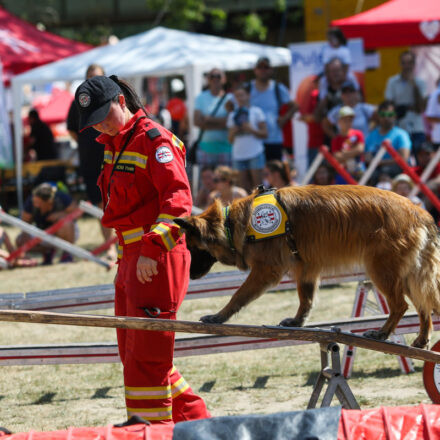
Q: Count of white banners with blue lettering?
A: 1